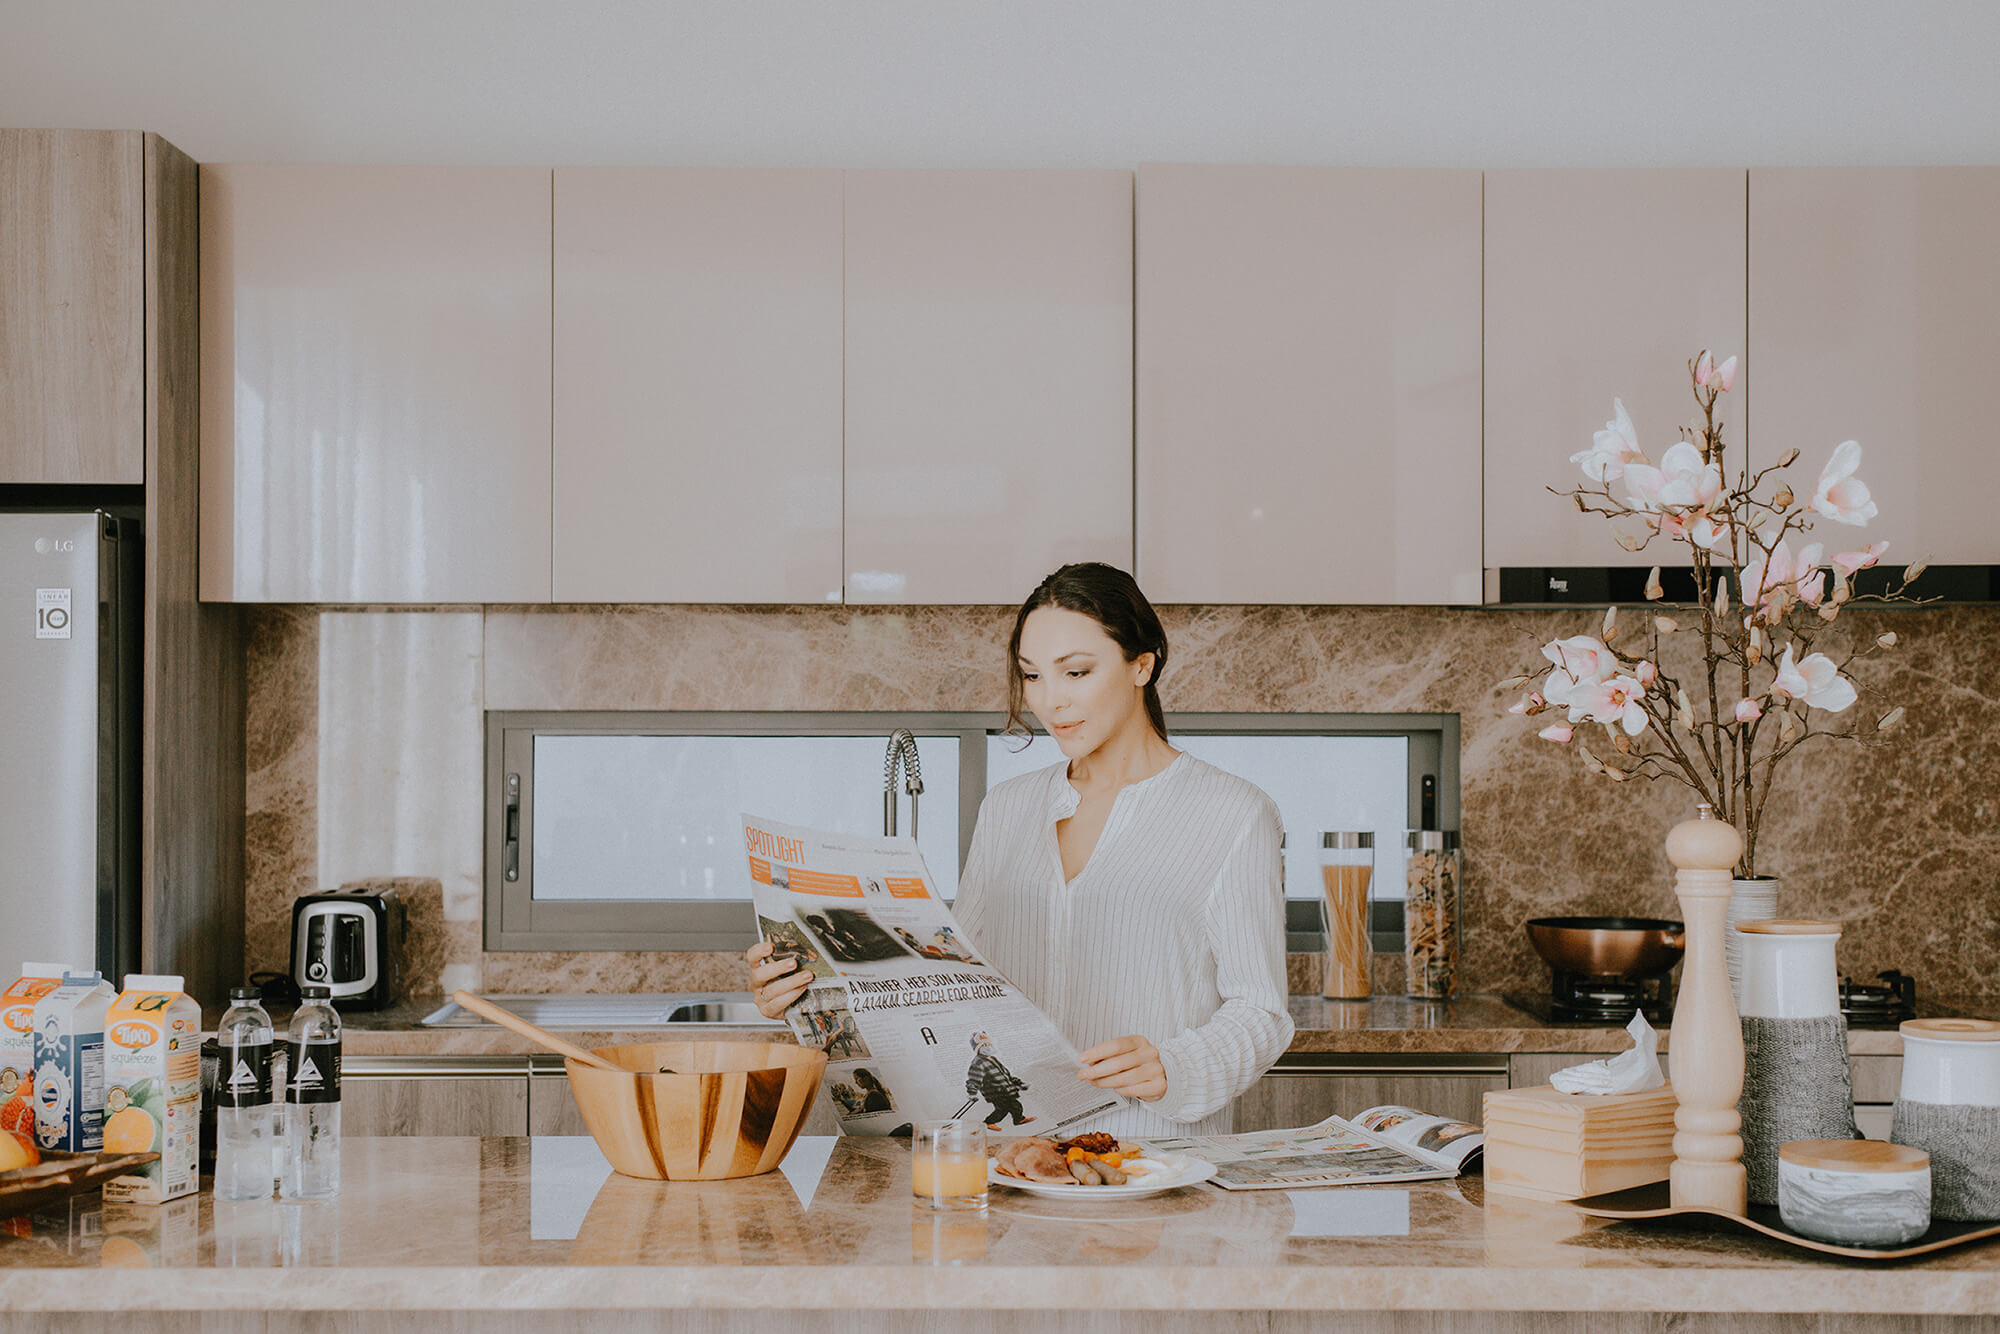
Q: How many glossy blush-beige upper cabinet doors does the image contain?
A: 6